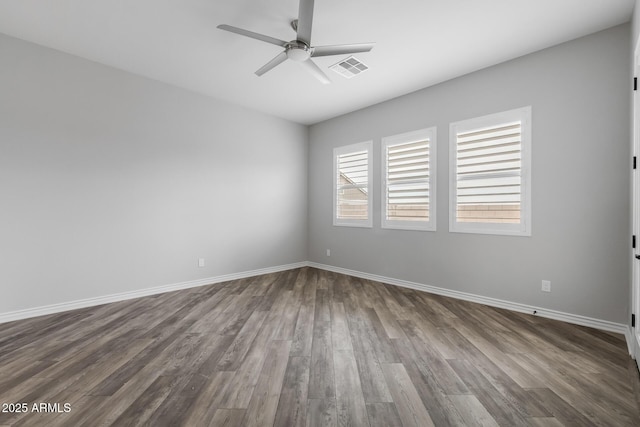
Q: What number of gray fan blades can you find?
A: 5